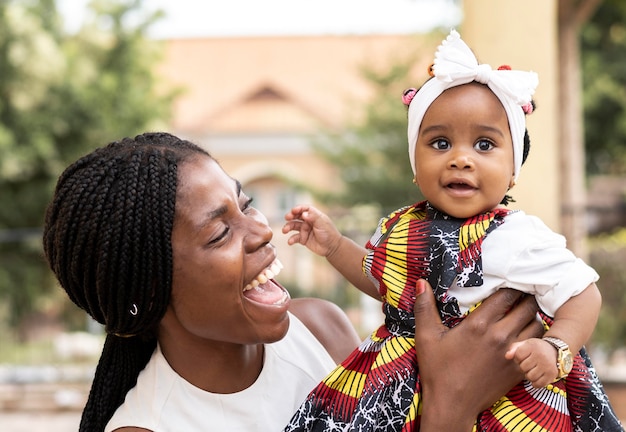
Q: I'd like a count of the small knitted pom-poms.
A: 4